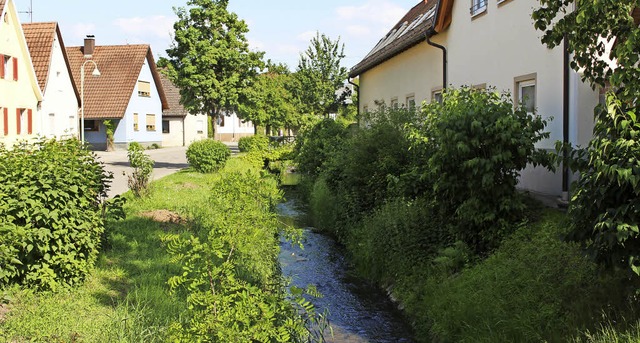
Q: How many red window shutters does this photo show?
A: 5